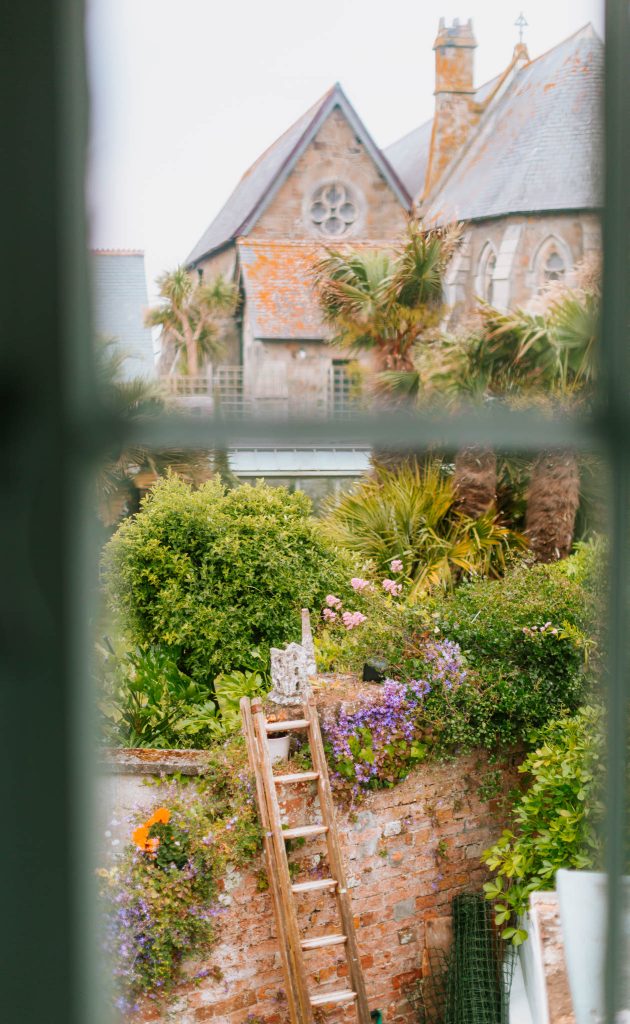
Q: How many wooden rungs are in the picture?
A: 6